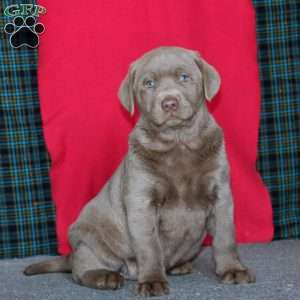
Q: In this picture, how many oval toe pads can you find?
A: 4